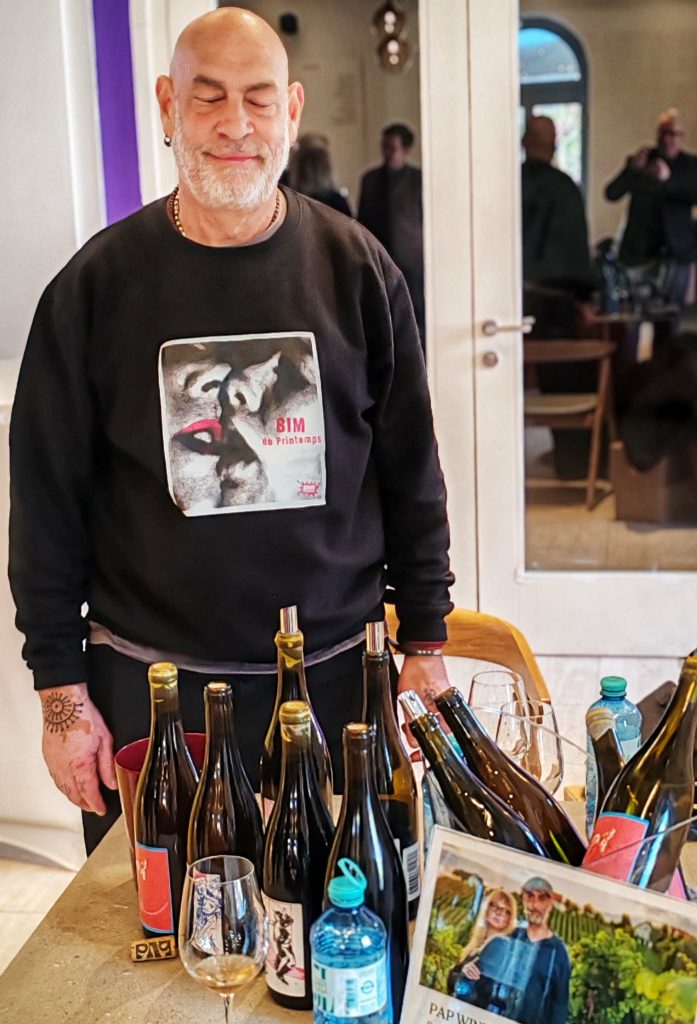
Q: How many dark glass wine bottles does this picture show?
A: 10